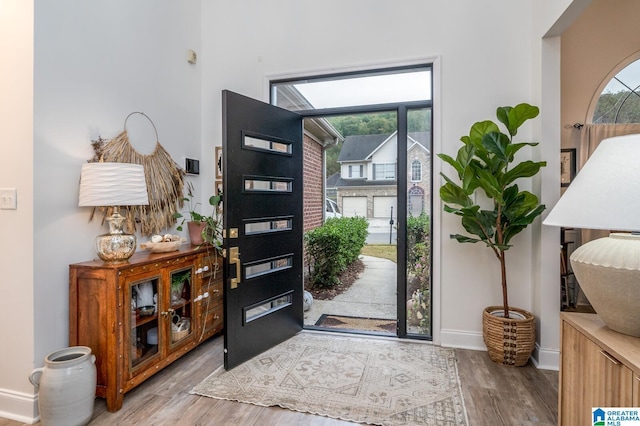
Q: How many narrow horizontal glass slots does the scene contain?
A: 5